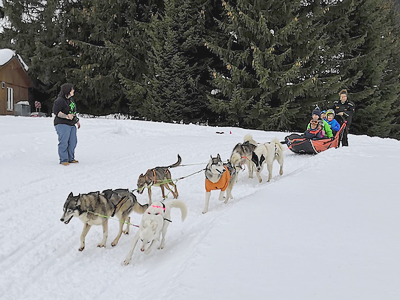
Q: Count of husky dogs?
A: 6